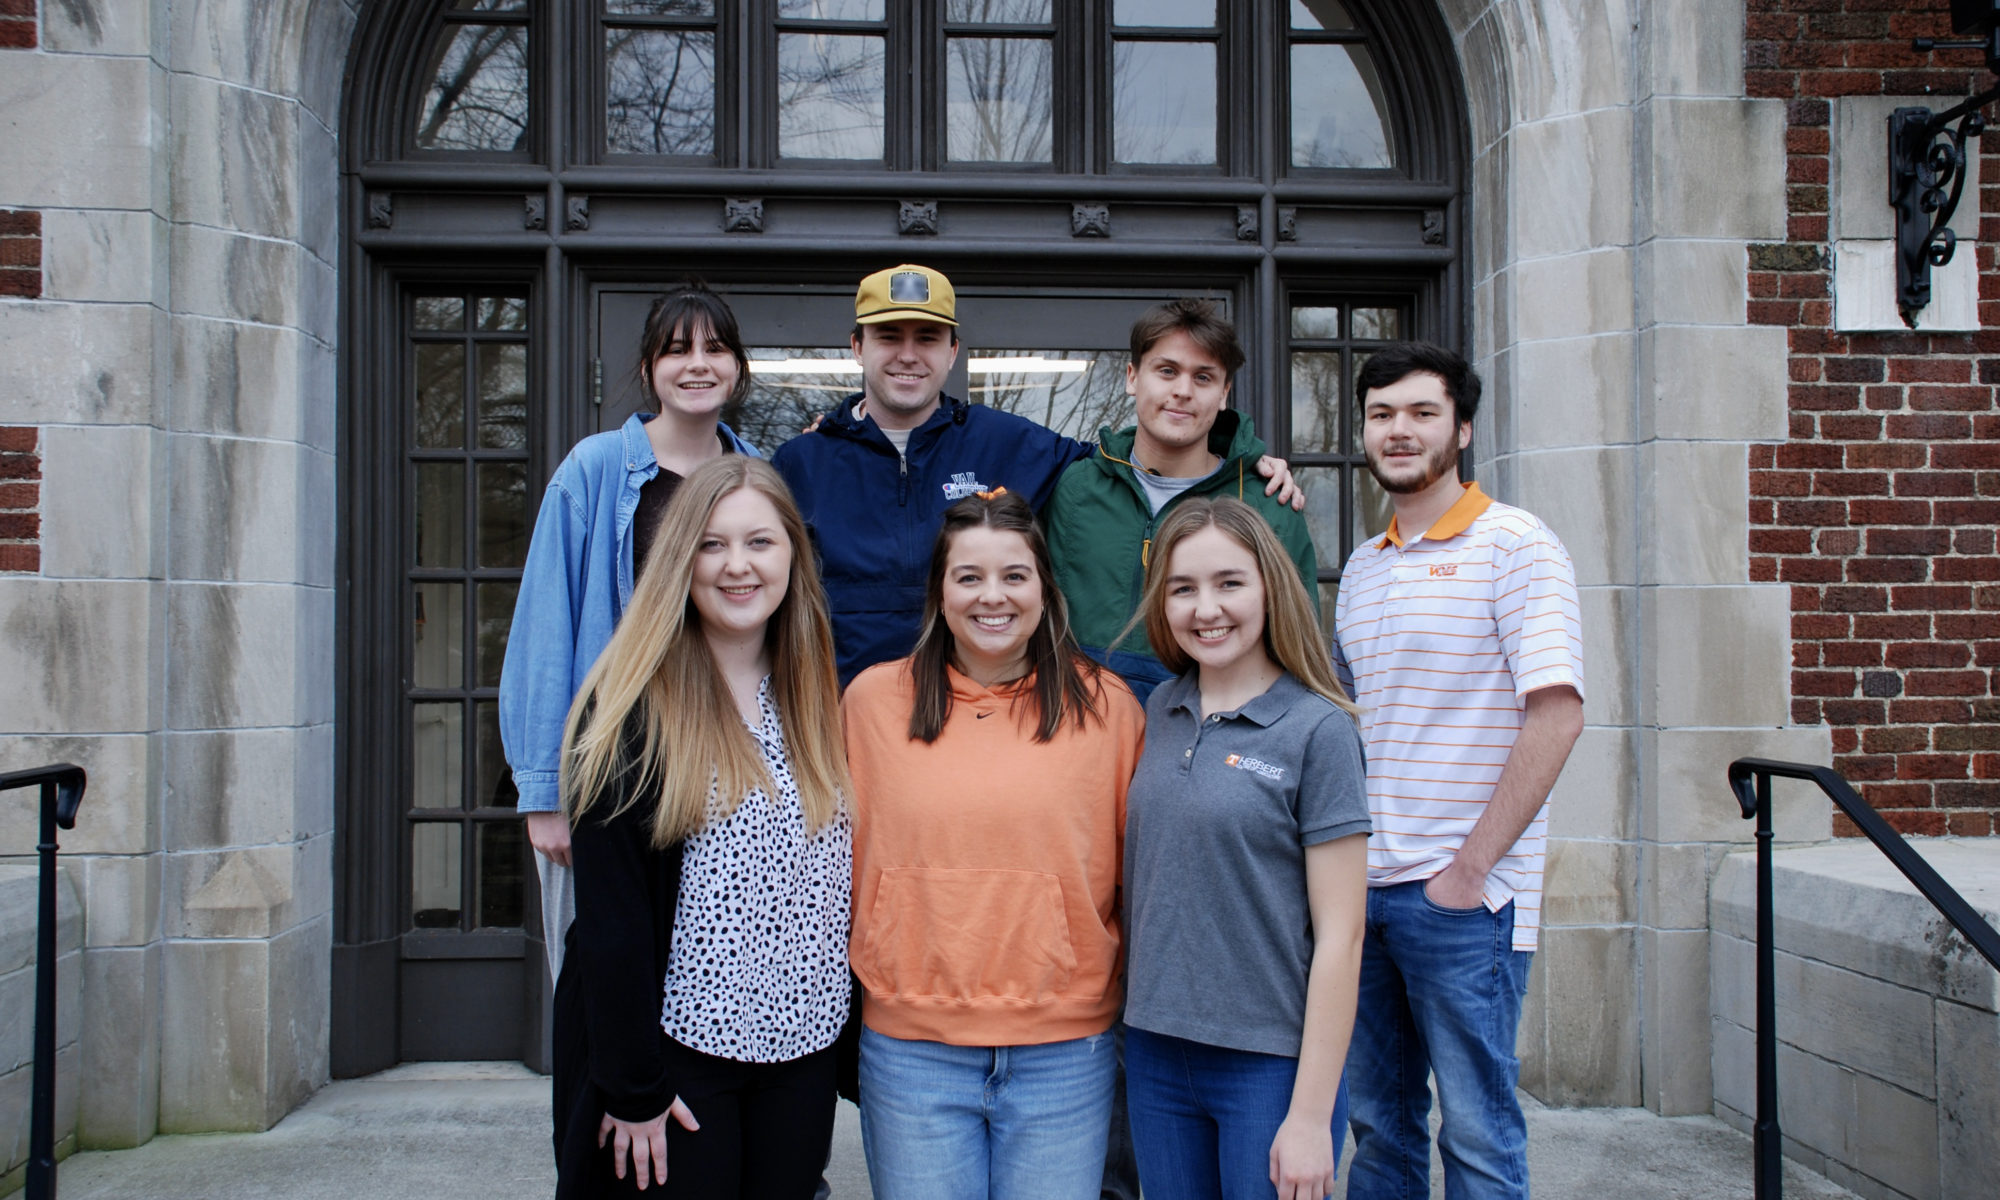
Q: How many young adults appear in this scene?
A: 7